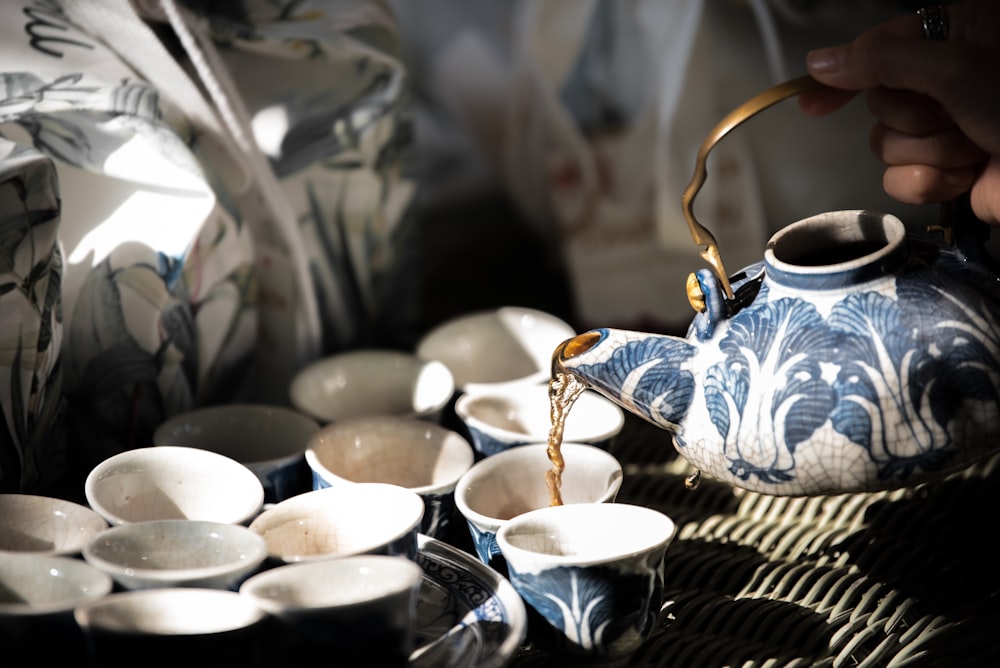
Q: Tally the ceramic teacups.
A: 14